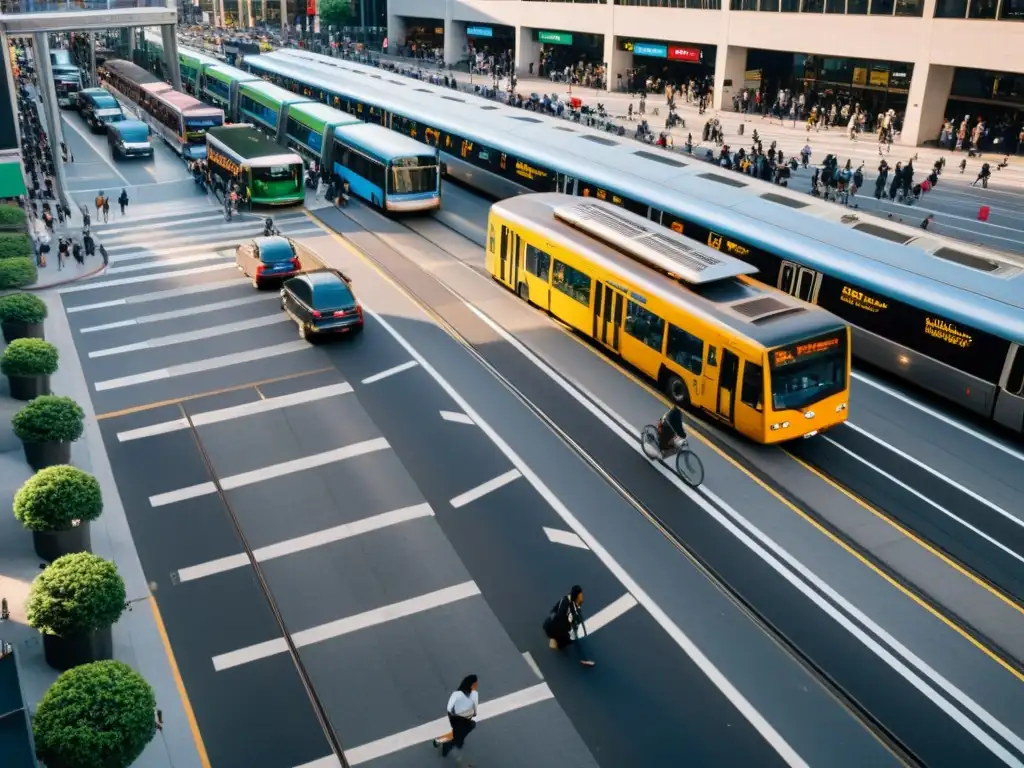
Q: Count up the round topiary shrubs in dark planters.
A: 6